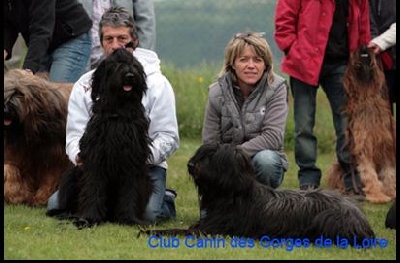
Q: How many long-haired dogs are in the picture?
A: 4